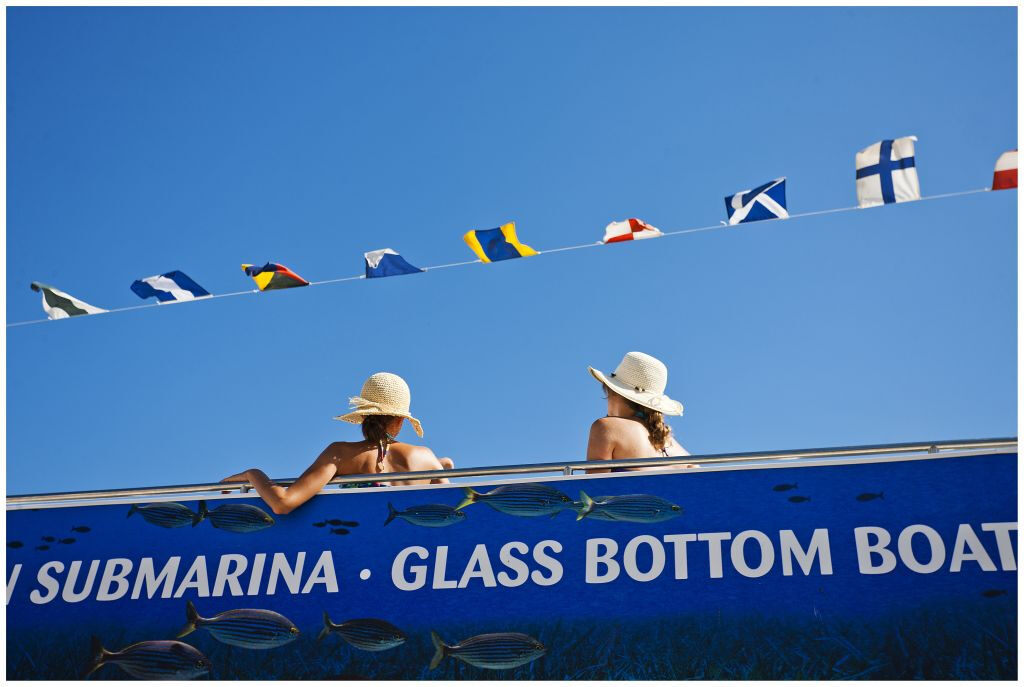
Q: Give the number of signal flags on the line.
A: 9